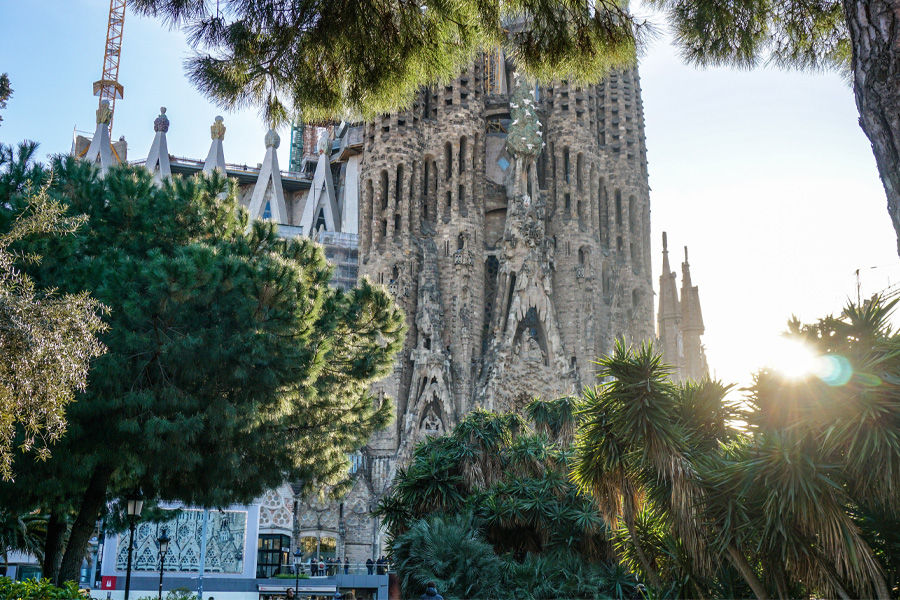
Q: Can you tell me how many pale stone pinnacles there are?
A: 5